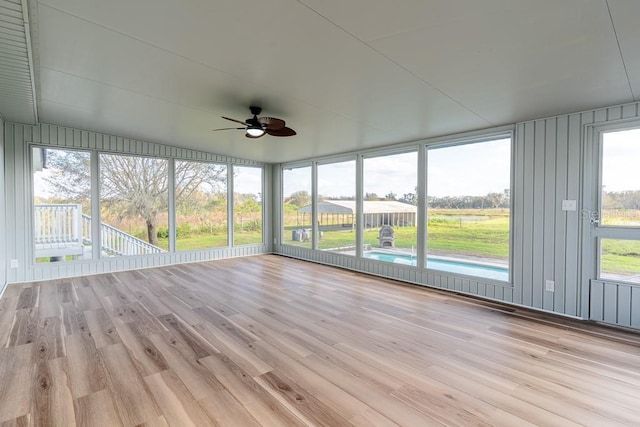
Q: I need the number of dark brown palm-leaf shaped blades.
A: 5